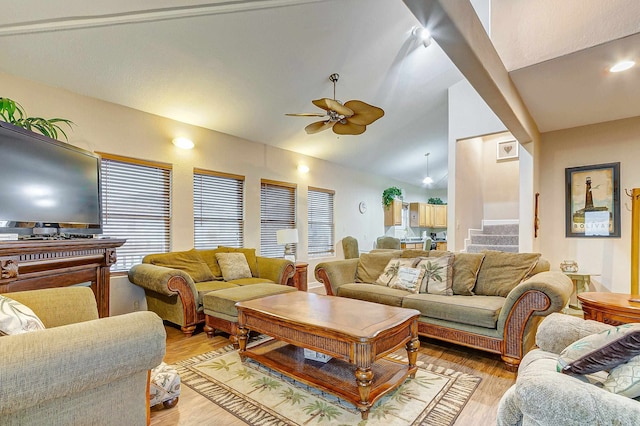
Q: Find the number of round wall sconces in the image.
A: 2